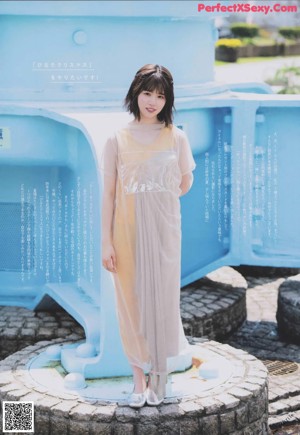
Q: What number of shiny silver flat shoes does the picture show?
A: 2